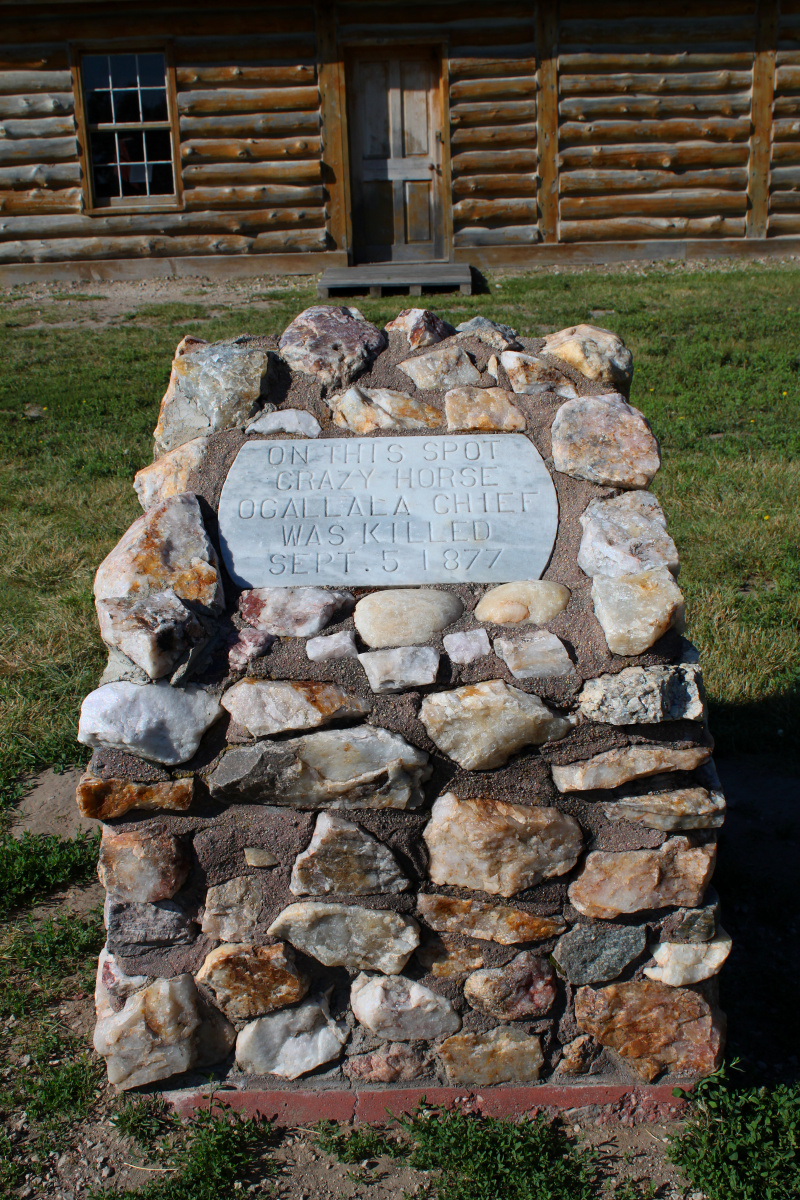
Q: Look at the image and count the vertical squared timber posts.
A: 3